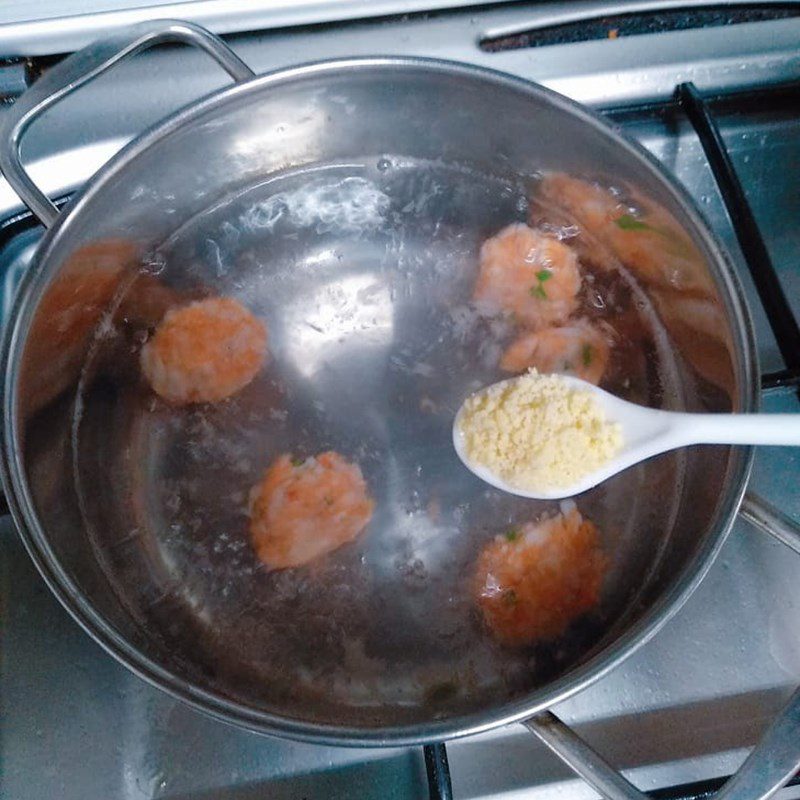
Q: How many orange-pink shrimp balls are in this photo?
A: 5